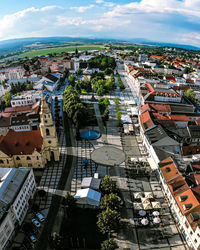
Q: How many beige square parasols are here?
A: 6